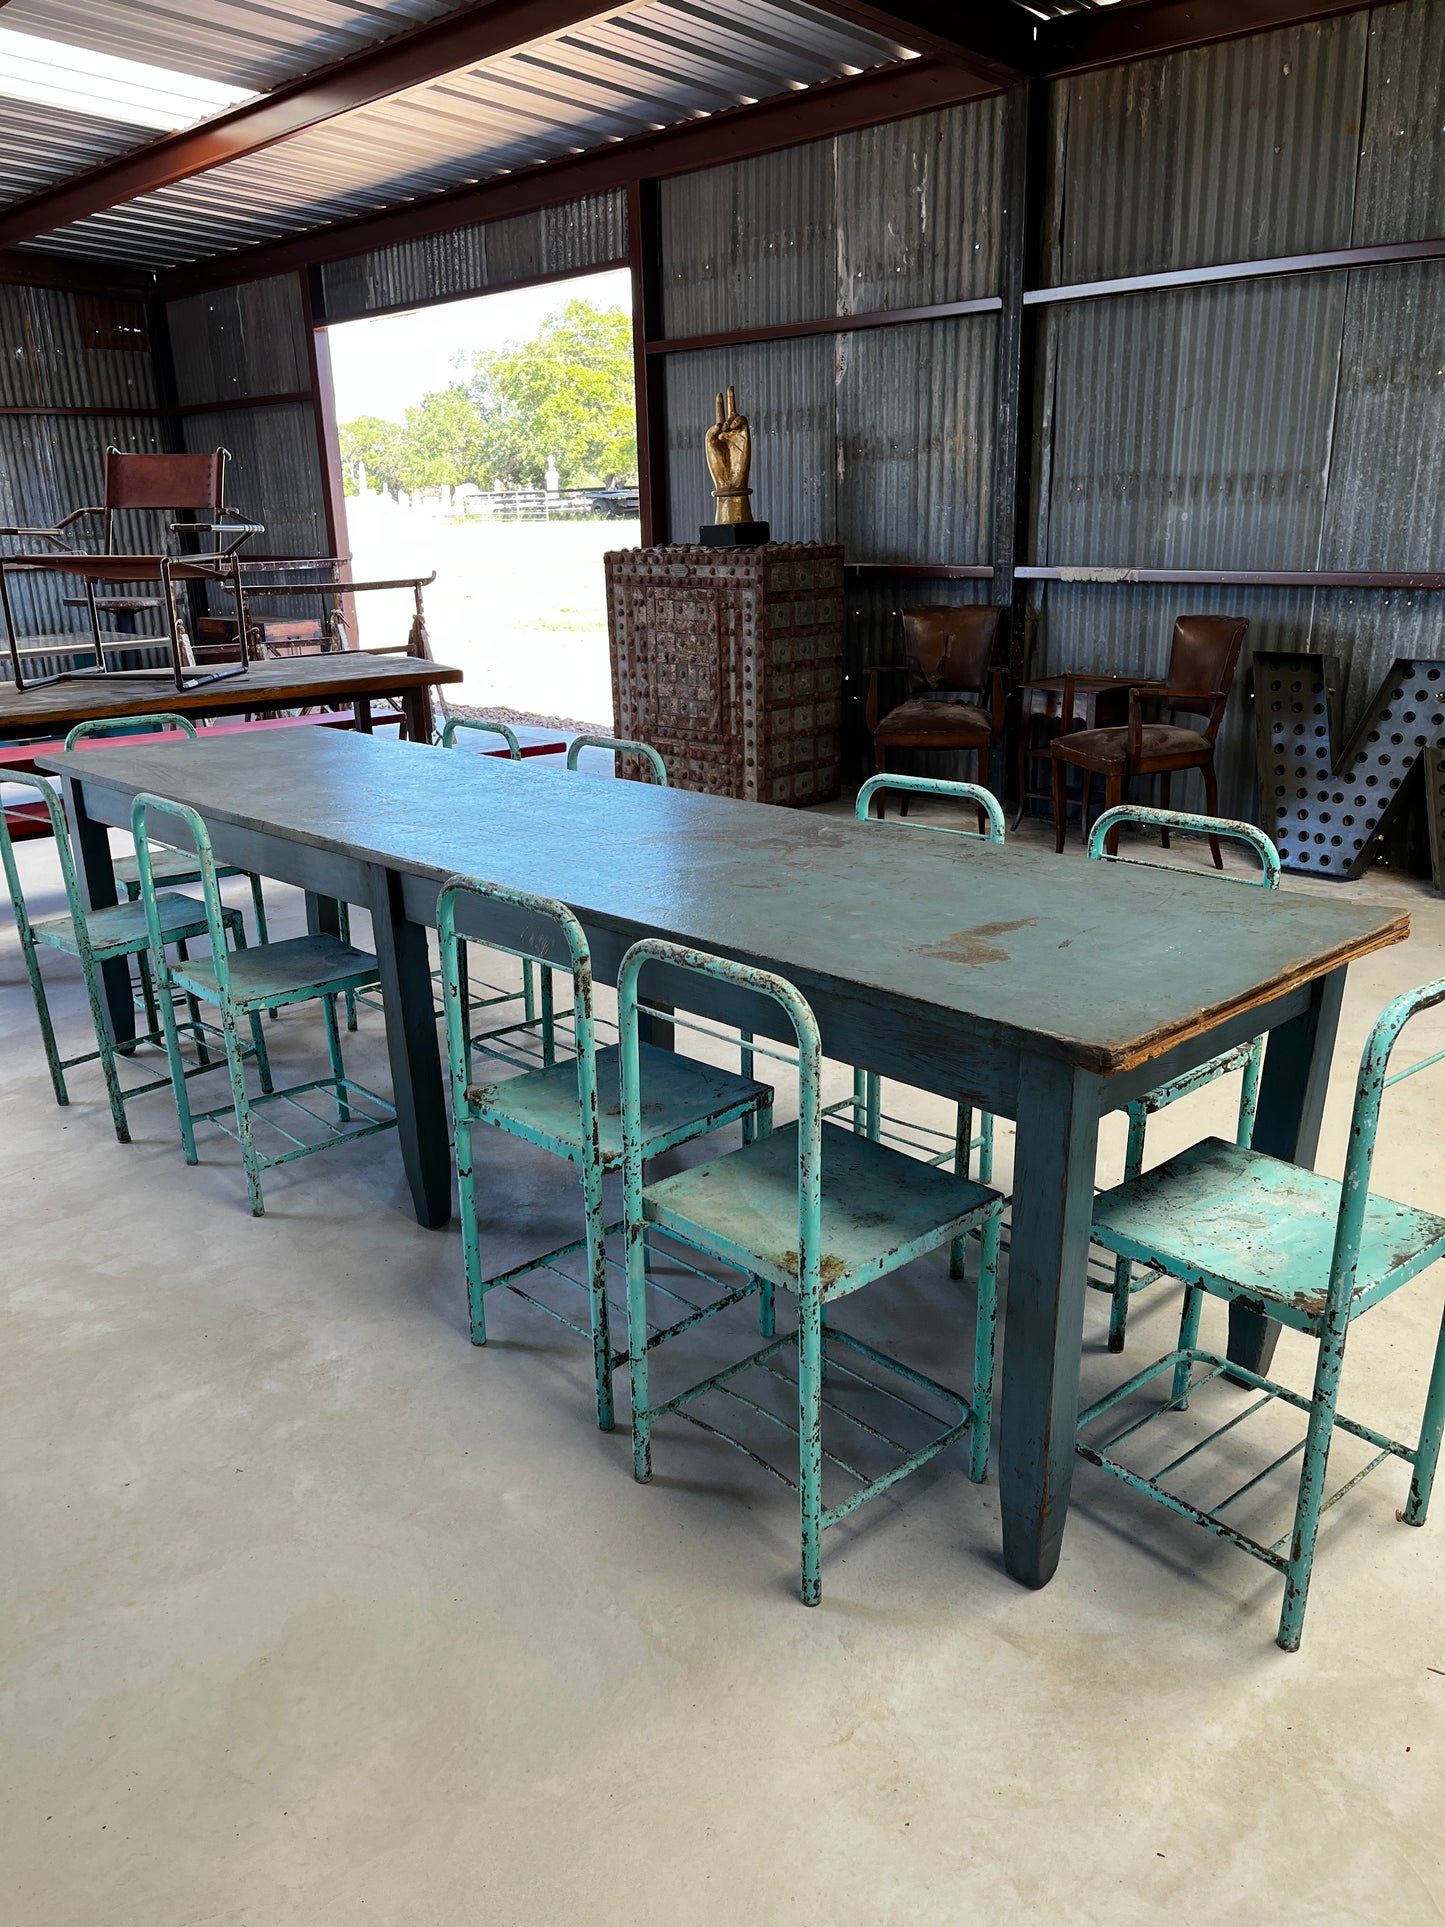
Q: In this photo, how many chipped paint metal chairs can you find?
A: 10